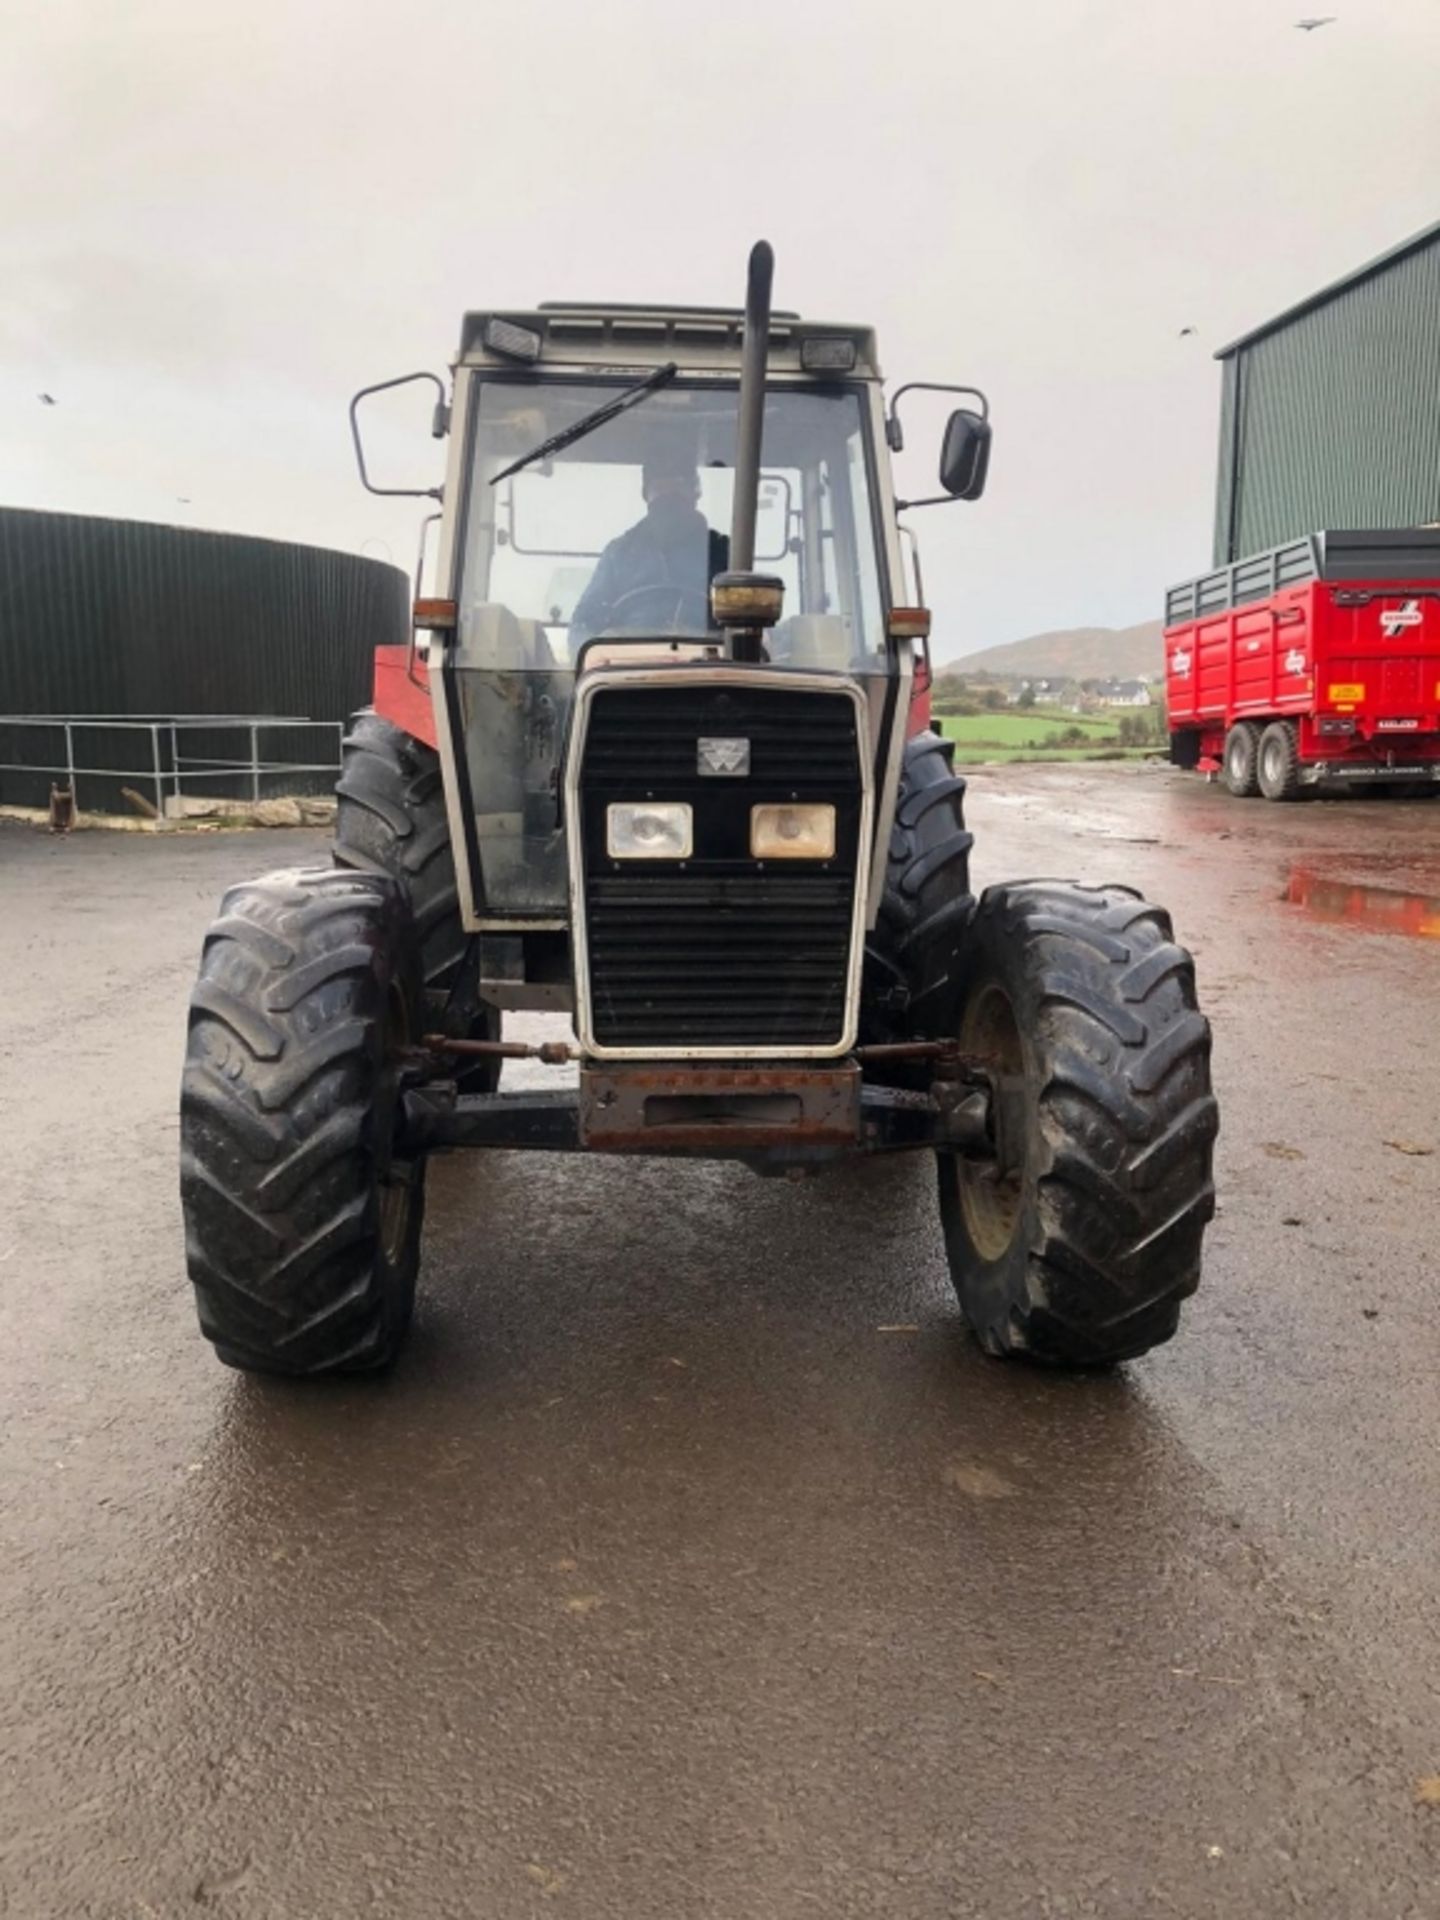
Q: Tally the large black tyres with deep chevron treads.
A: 4